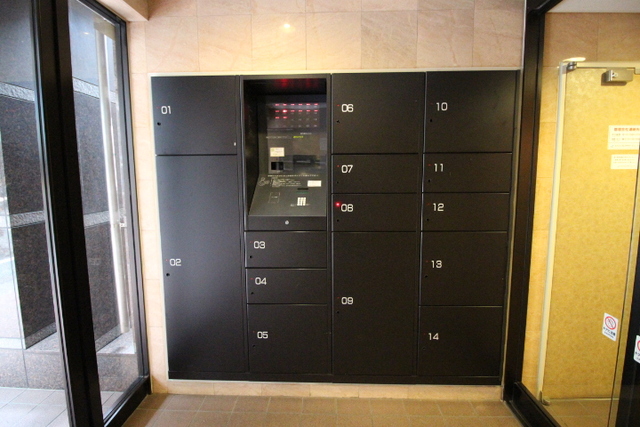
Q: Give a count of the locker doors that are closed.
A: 14